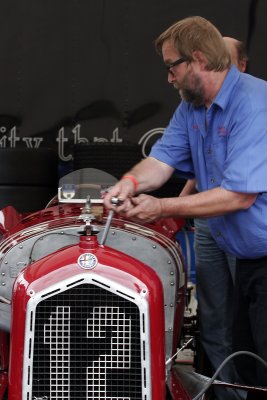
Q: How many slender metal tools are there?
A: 1